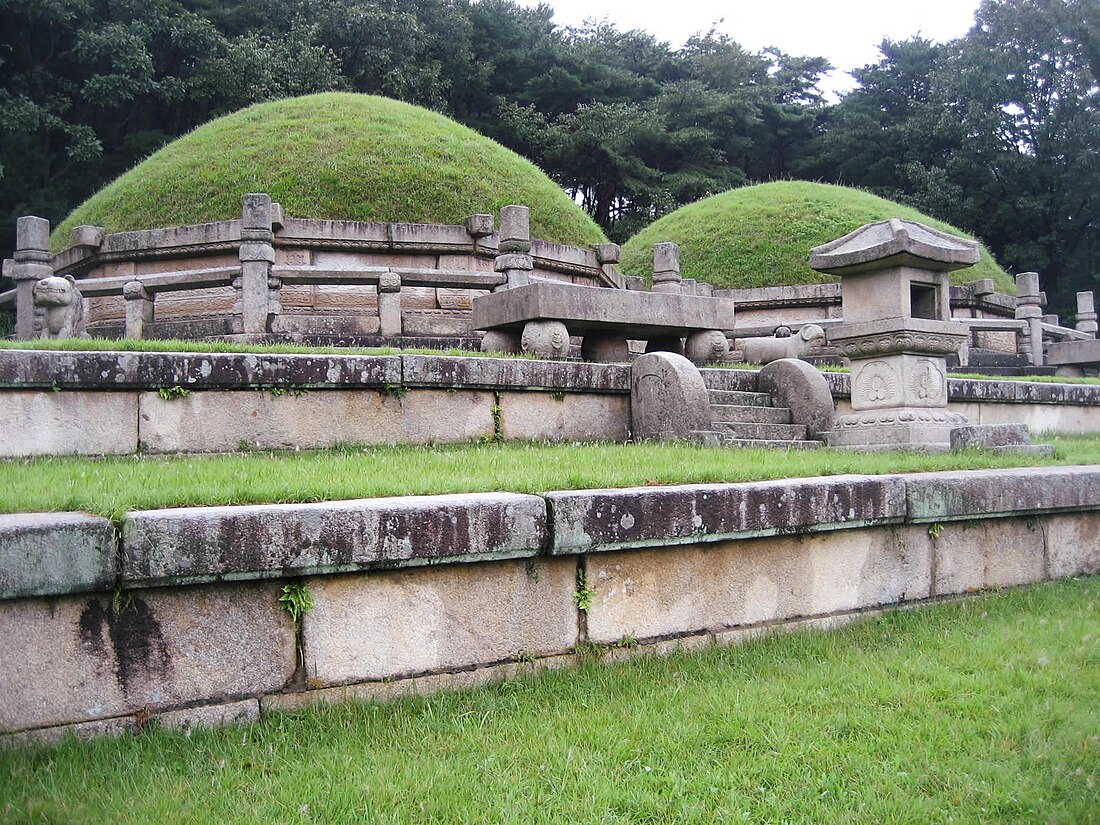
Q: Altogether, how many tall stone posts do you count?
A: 6